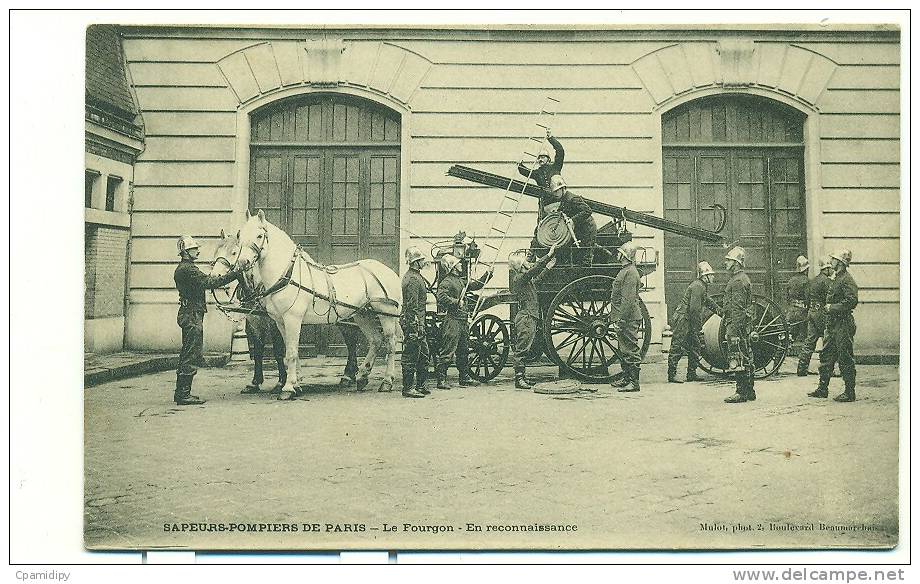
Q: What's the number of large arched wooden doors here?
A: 2